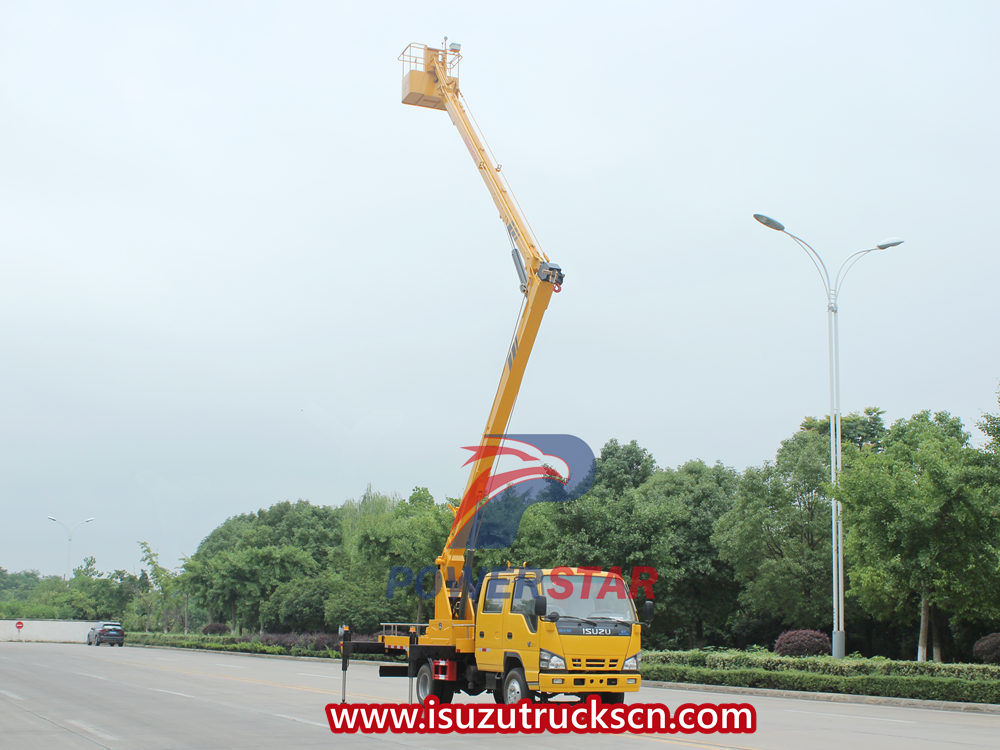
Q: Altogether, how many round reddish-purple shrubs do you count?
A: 3